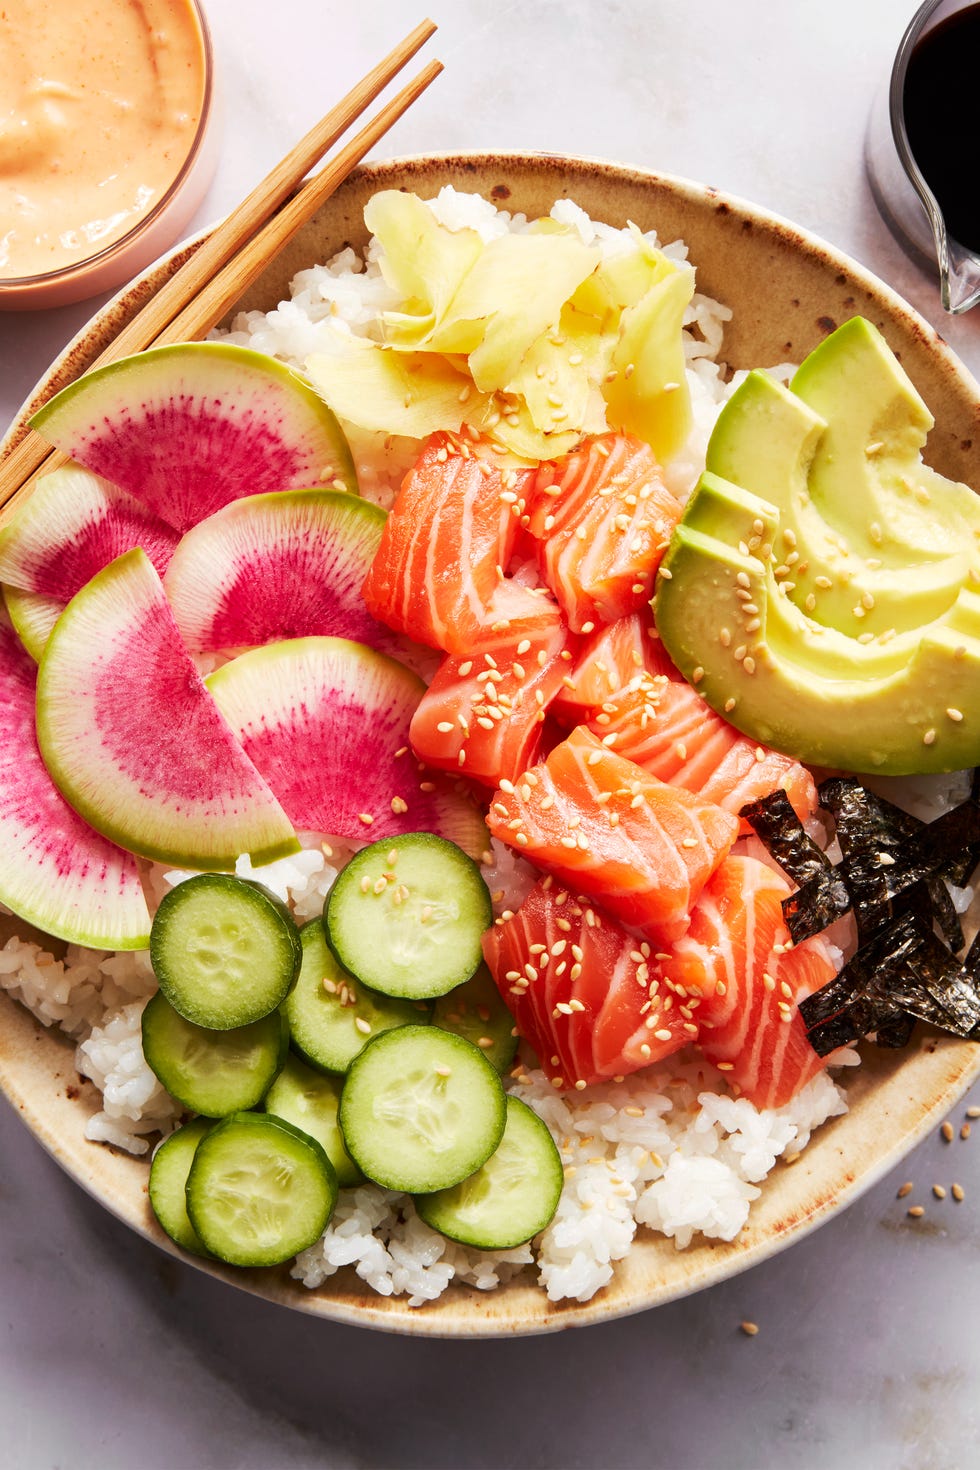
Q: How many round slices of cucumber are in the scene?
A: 10